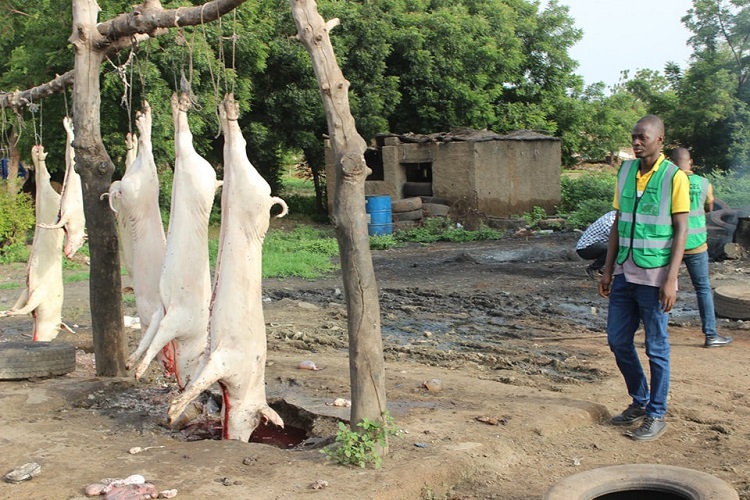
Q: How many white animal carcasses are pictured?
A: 6